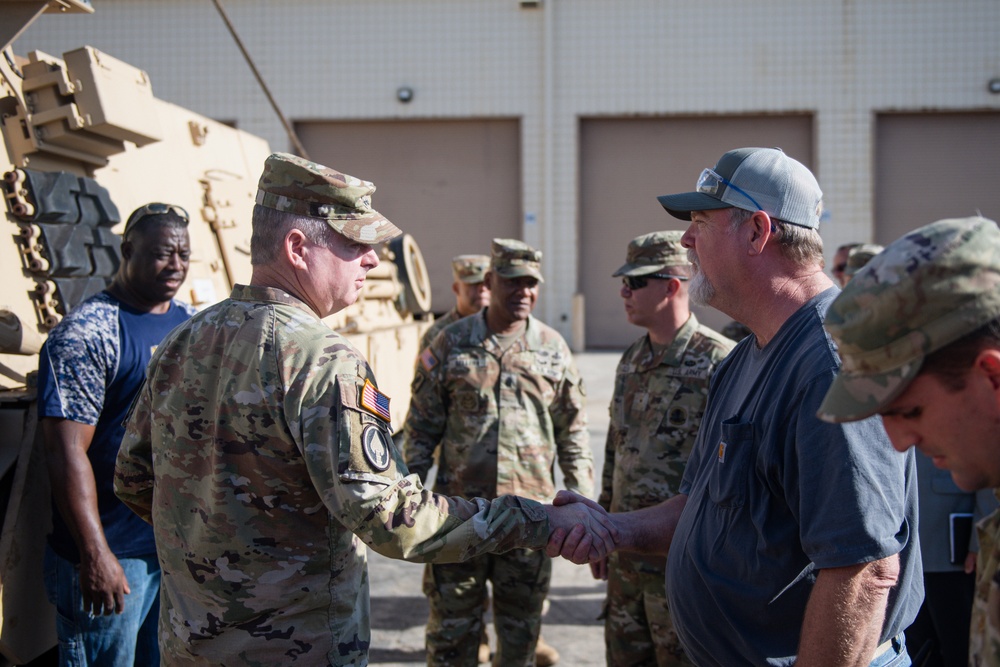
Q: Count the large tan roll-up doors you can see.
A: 3